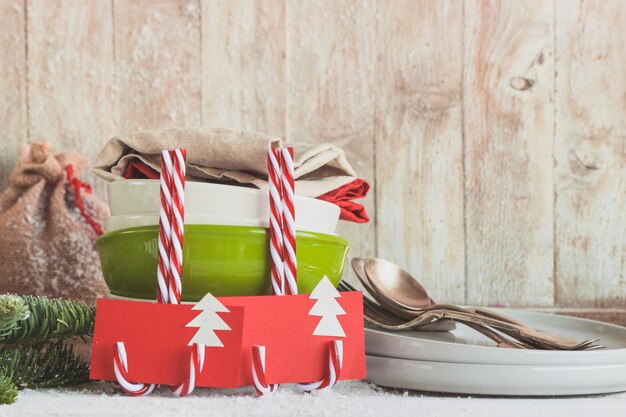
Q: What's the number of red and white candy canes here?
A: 4